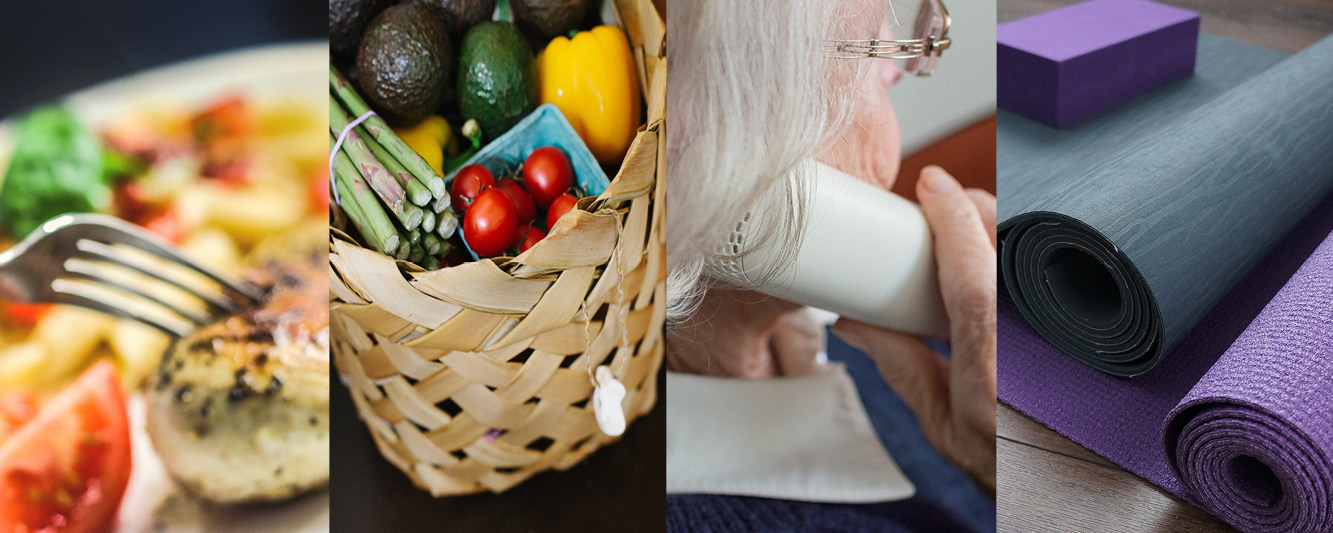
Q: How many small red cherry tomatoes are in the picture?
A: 6